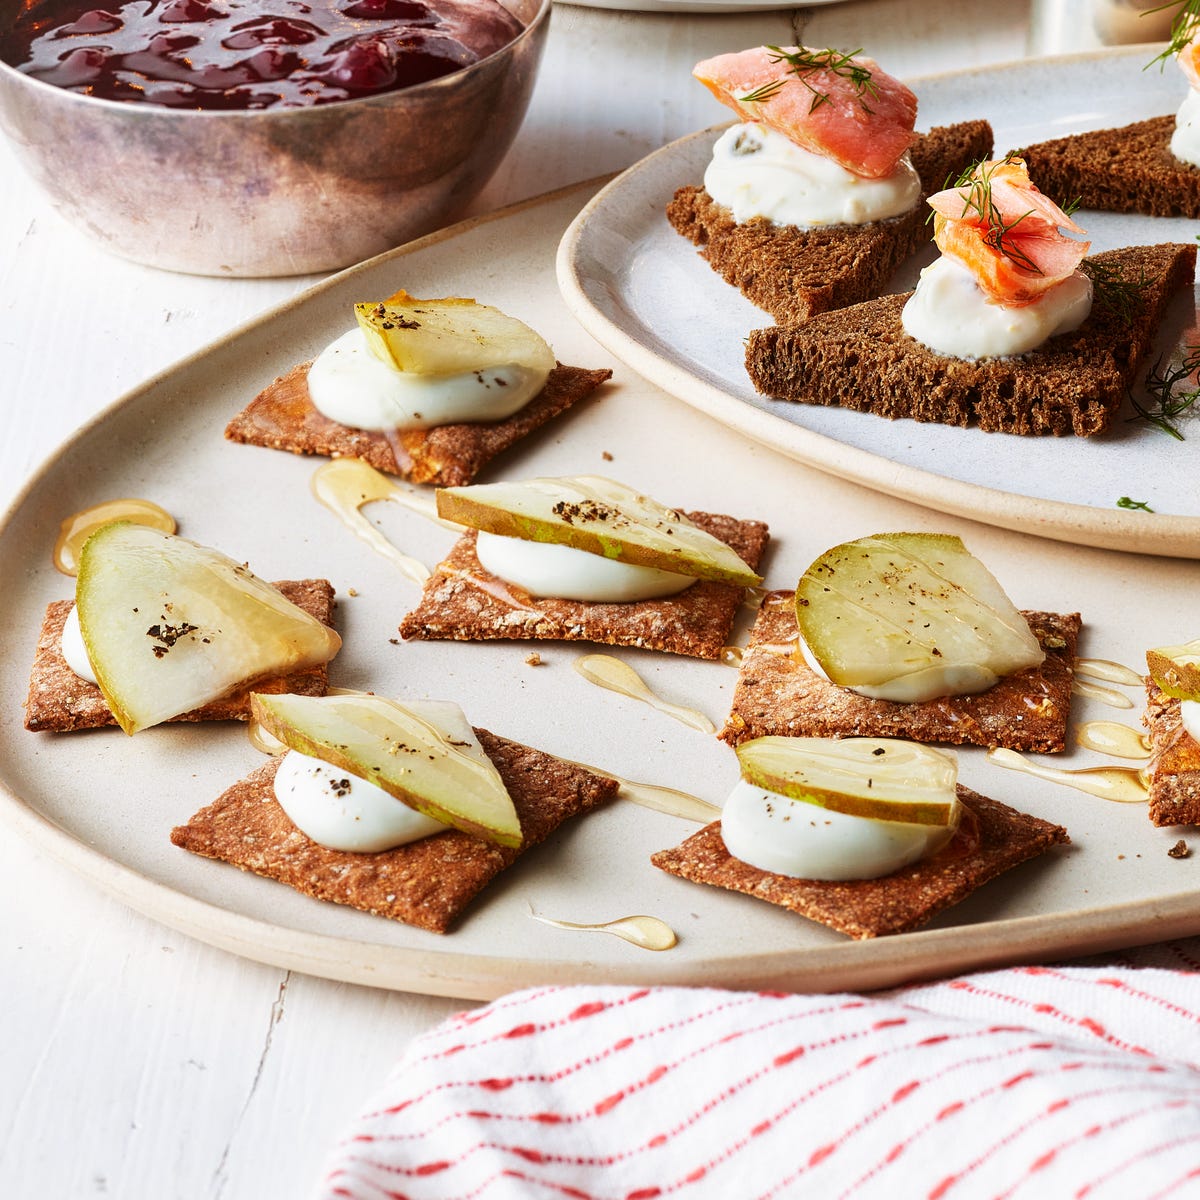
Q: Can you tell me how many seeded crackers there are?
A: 7